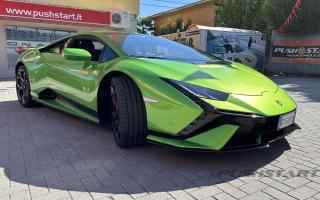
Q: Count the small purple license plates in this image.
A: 0